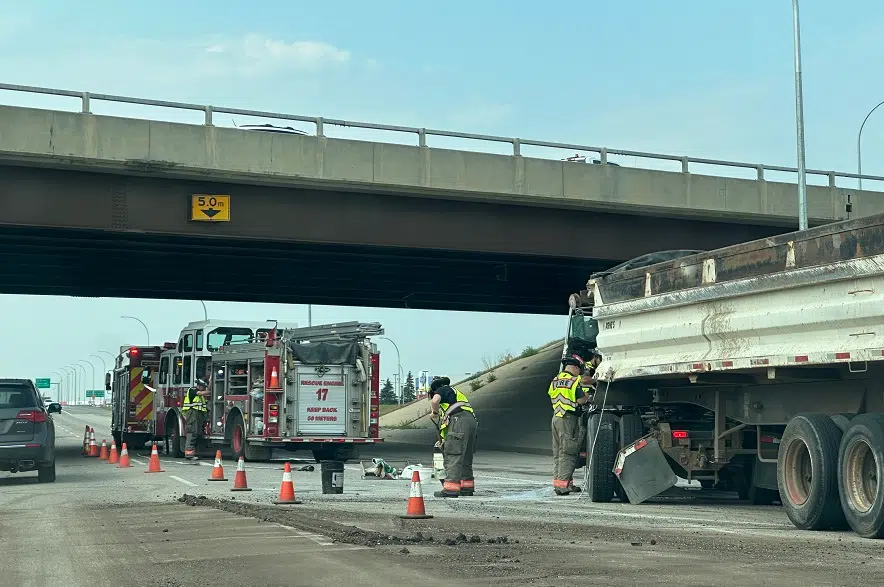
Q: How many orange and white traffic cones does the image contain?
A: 11